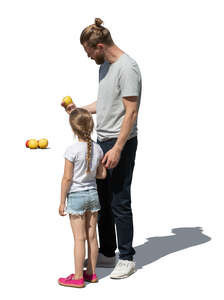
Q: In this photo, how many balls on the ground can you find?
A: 3